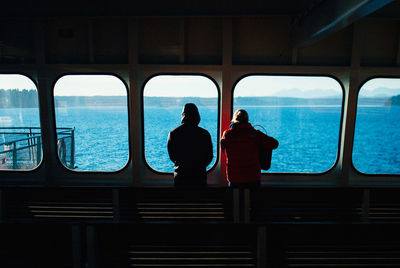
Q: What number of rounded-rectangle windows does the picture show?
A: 5